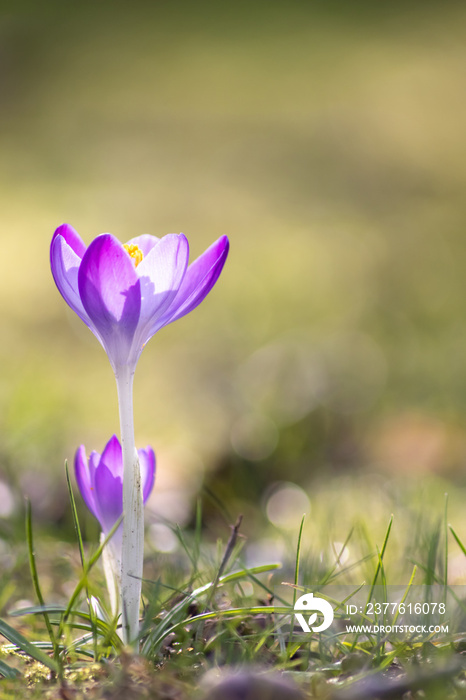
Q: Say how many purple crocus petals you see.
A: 11